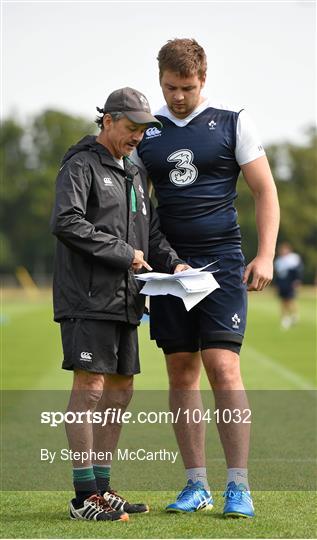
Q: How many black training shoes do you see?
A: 2